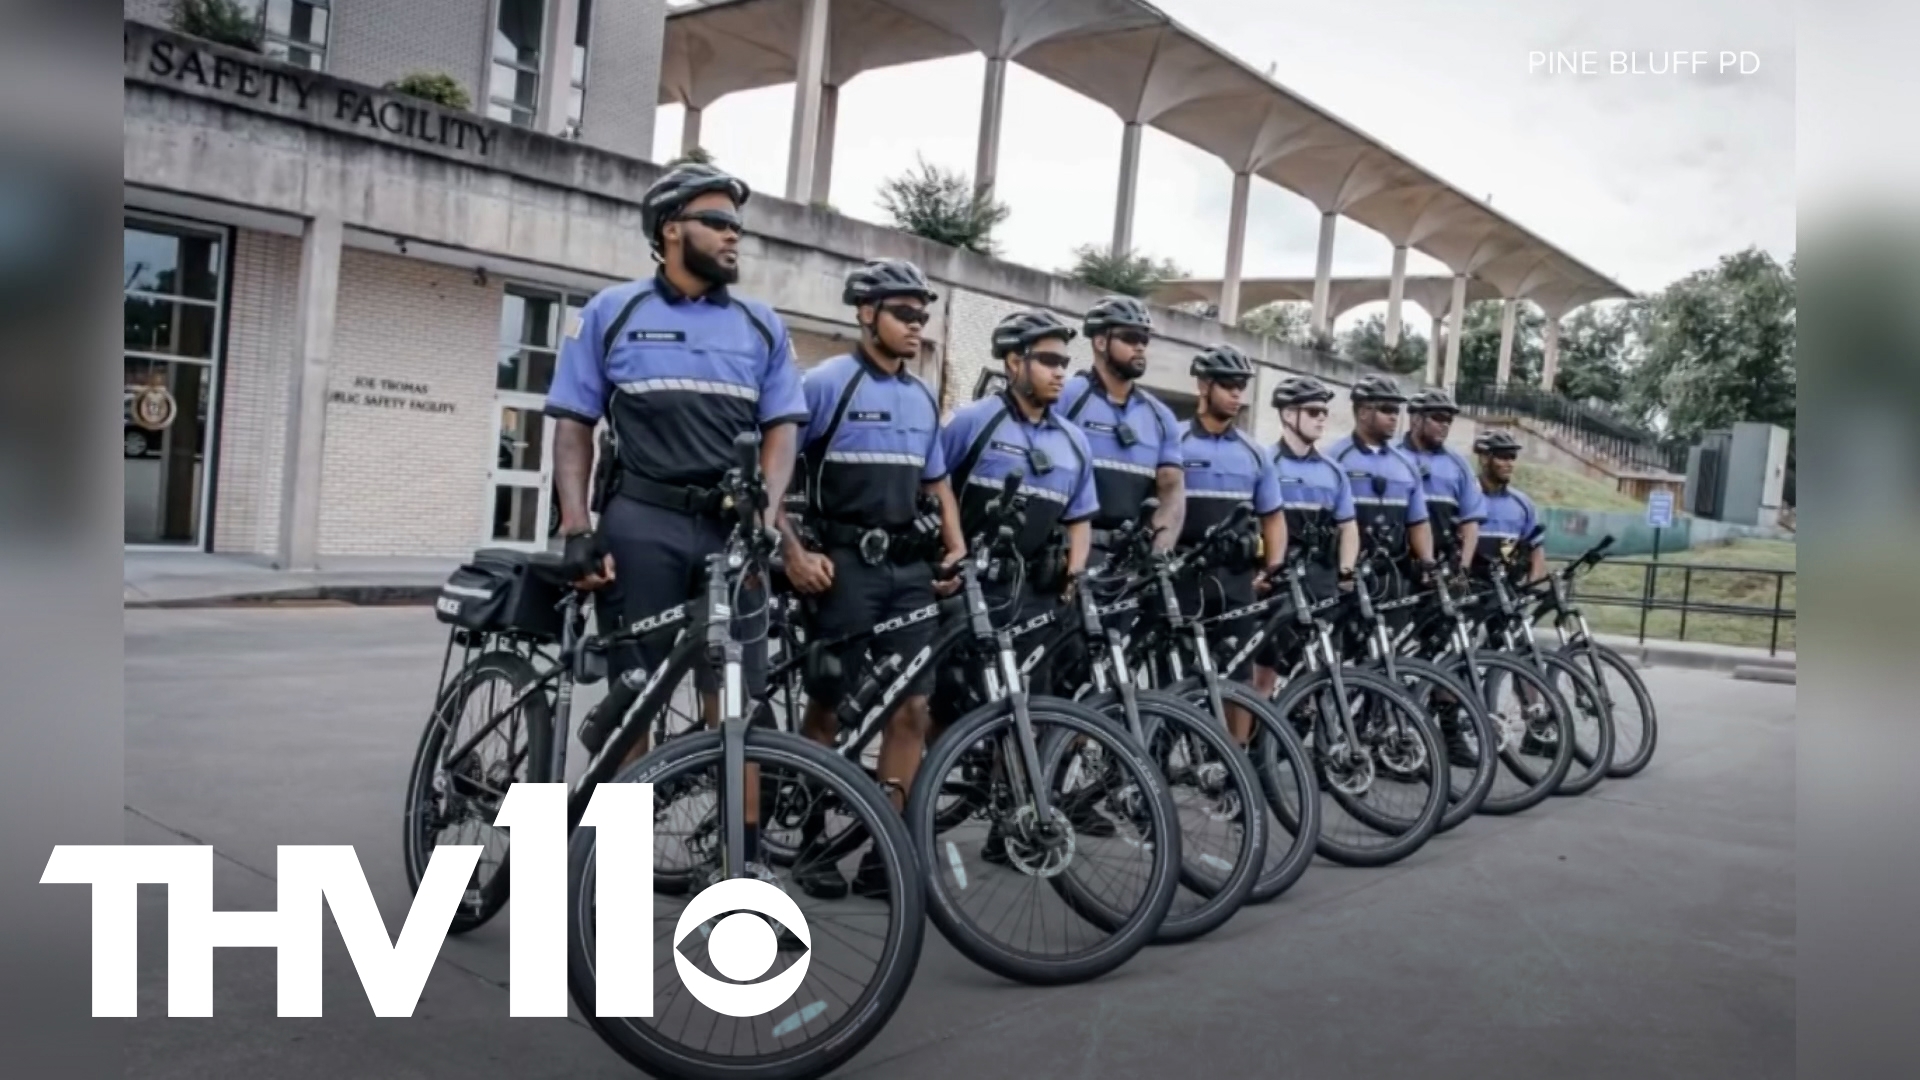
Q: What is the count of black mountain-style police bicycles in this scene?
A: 9